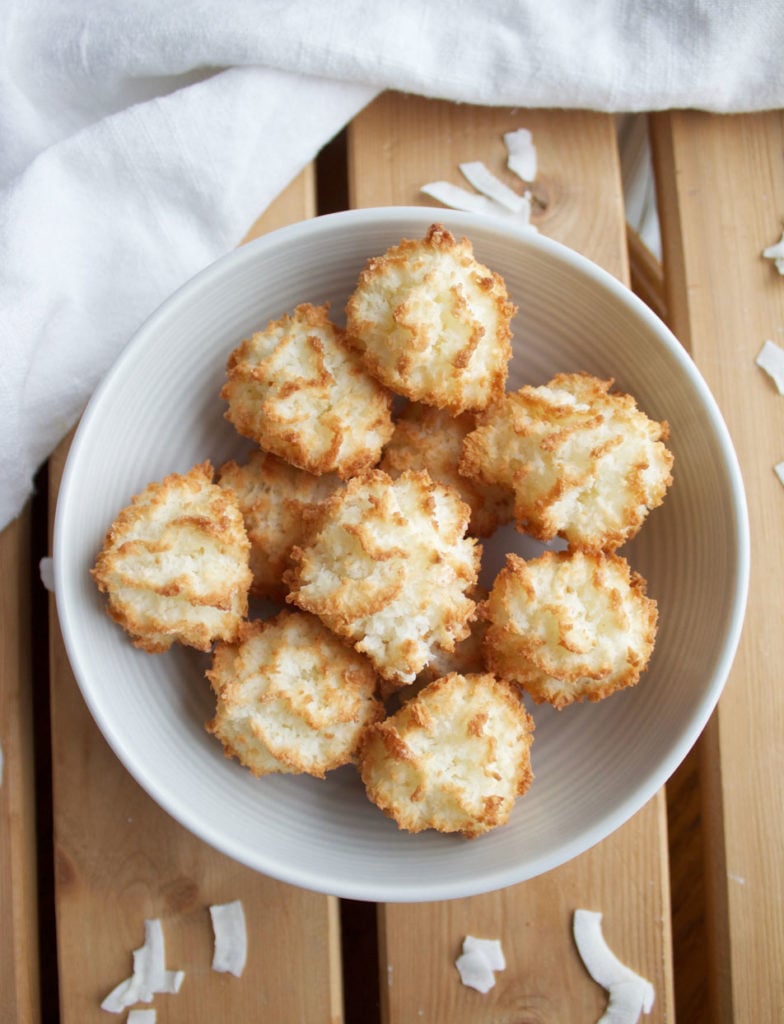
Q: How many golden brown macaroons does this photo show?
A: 11